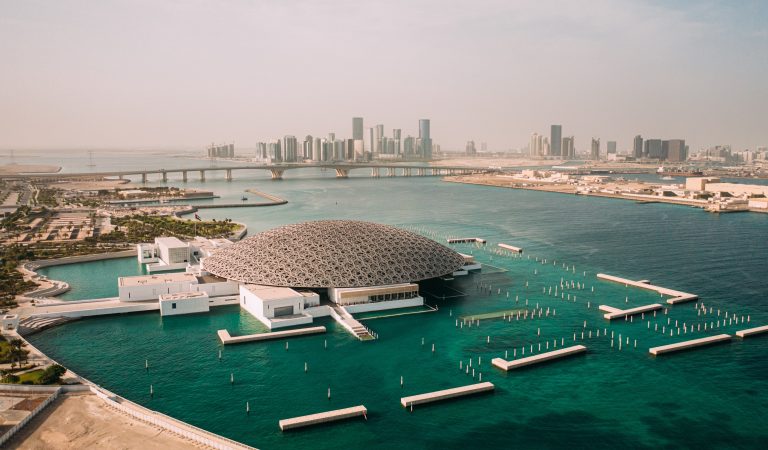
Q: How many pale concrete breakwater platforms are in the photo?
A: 10